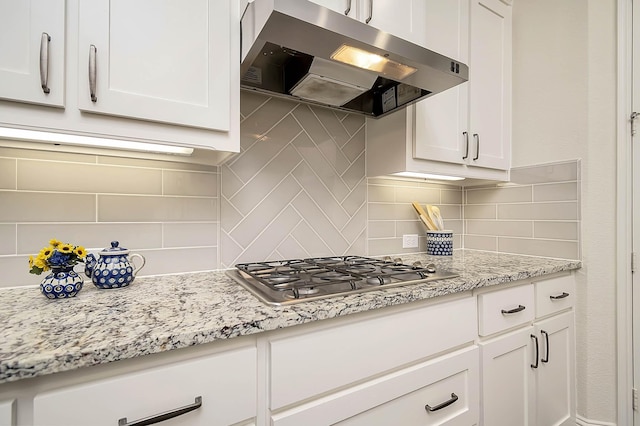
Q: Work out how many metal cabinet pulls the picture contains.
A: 12